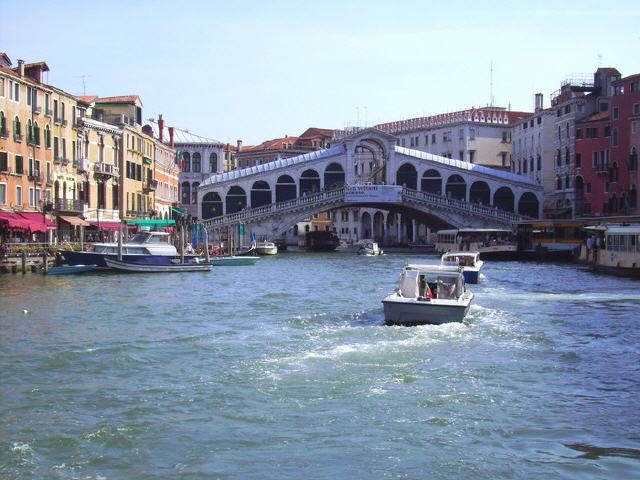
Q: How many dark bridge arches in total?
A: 12